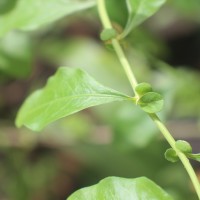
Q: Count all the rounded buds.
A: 5